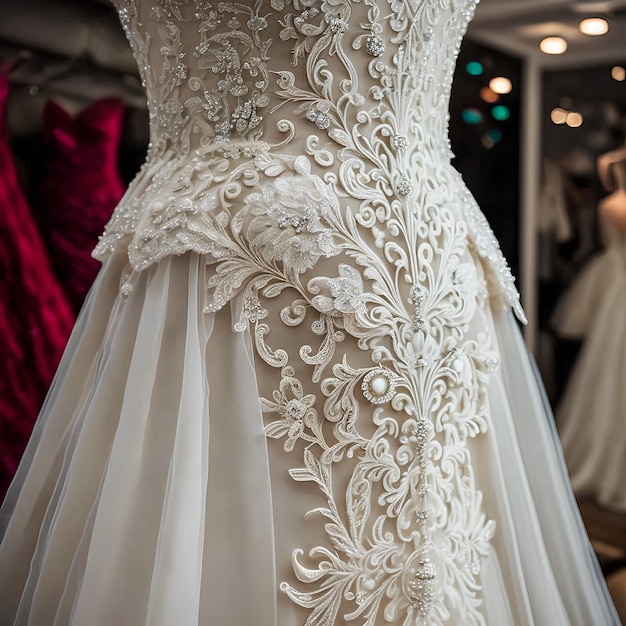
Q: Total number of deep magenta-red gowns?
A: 2